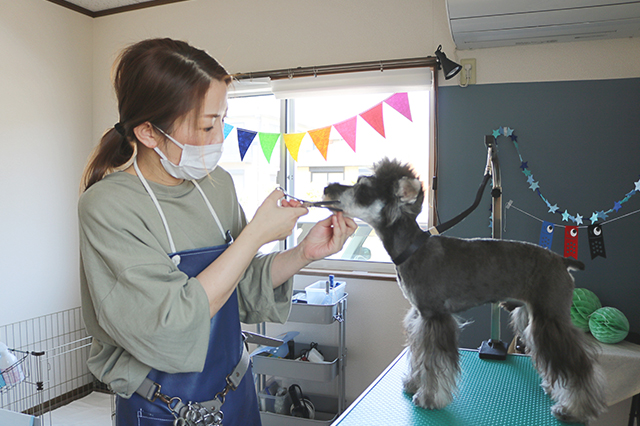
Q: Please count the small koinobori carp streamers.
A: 3